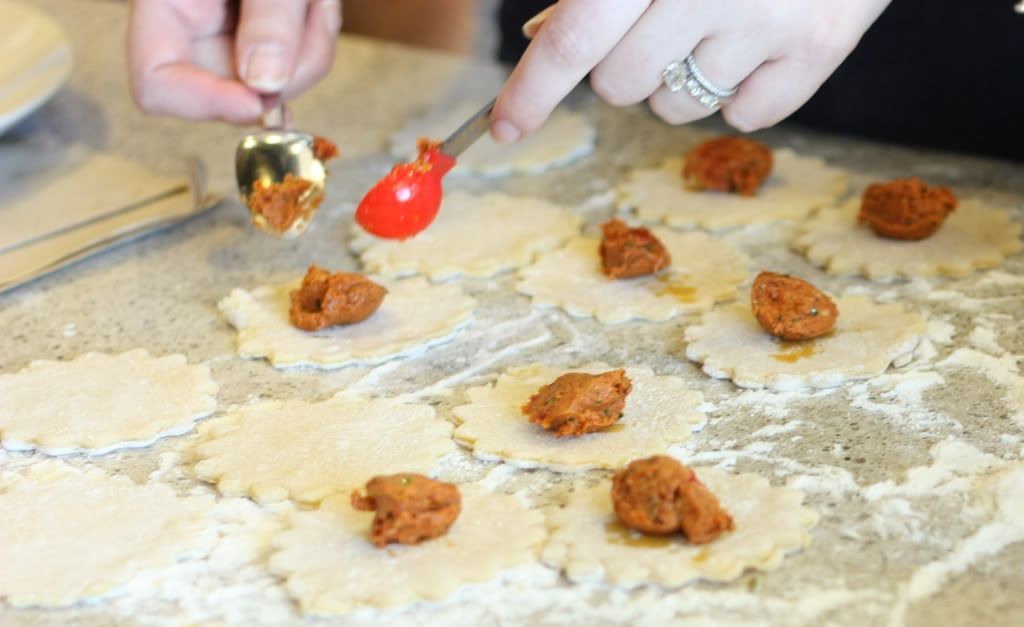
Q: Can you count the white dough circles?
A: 13